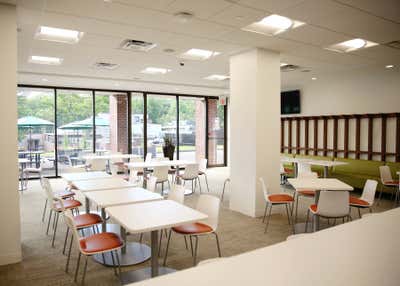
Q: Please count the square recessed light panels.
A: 7